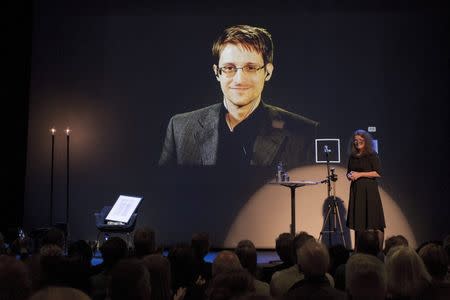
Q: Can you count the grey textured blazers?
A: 1